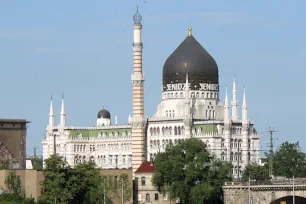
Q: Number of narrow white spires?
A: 6